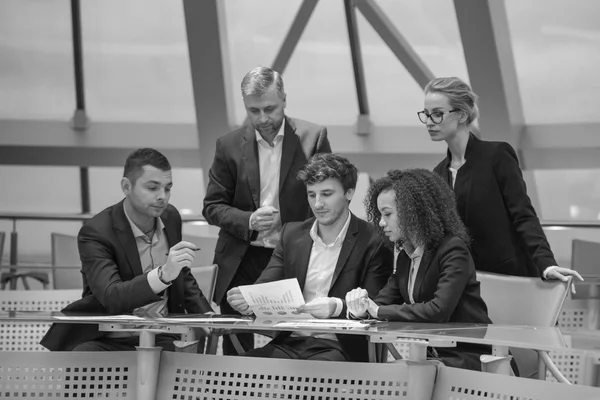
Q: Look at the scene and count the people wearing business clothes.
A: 5